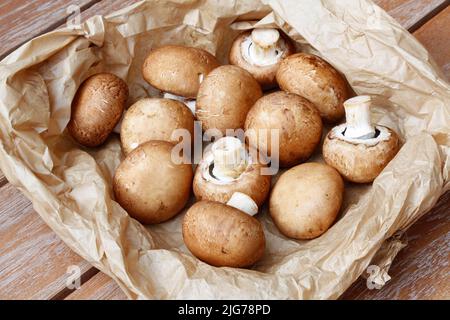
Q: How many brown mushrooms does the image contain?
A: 12